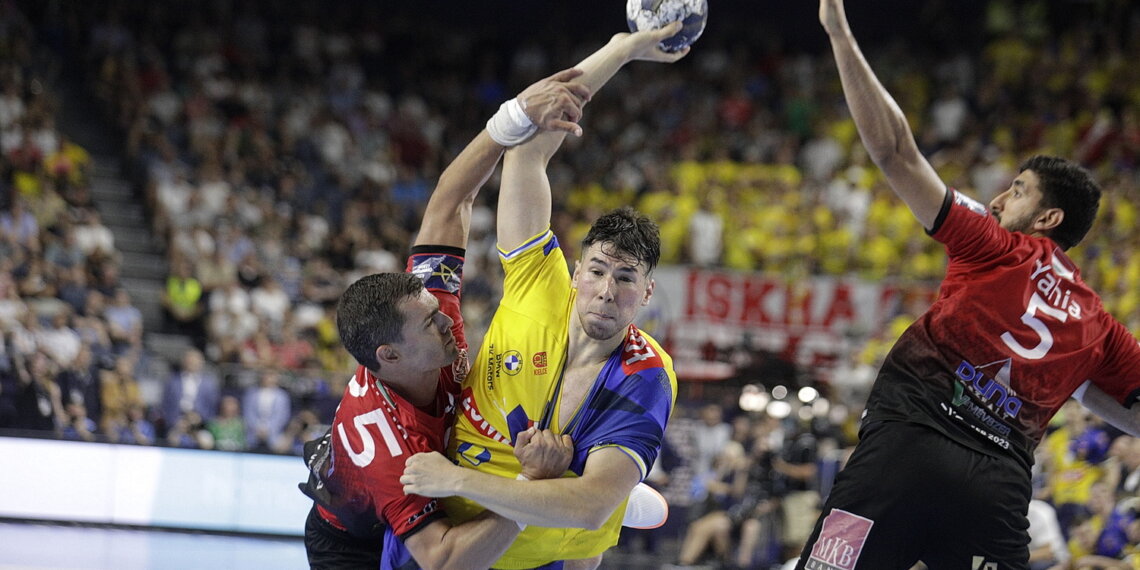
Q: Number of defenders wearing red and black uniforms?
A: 2